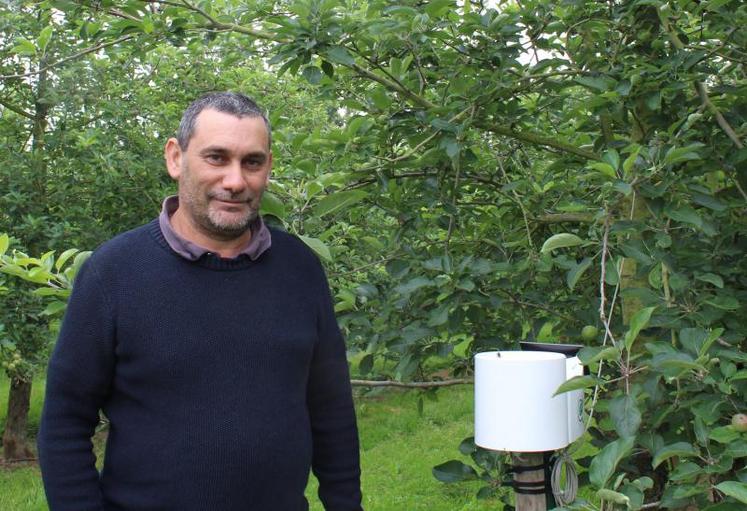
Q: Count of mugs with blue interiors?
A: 0